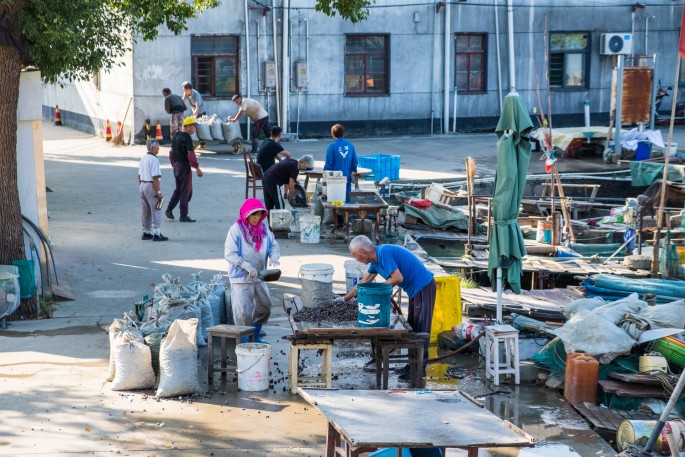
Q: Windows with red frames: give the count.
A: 3